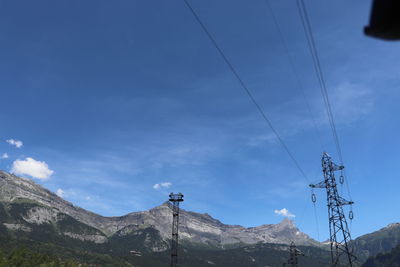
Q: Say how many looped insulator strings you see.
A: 3